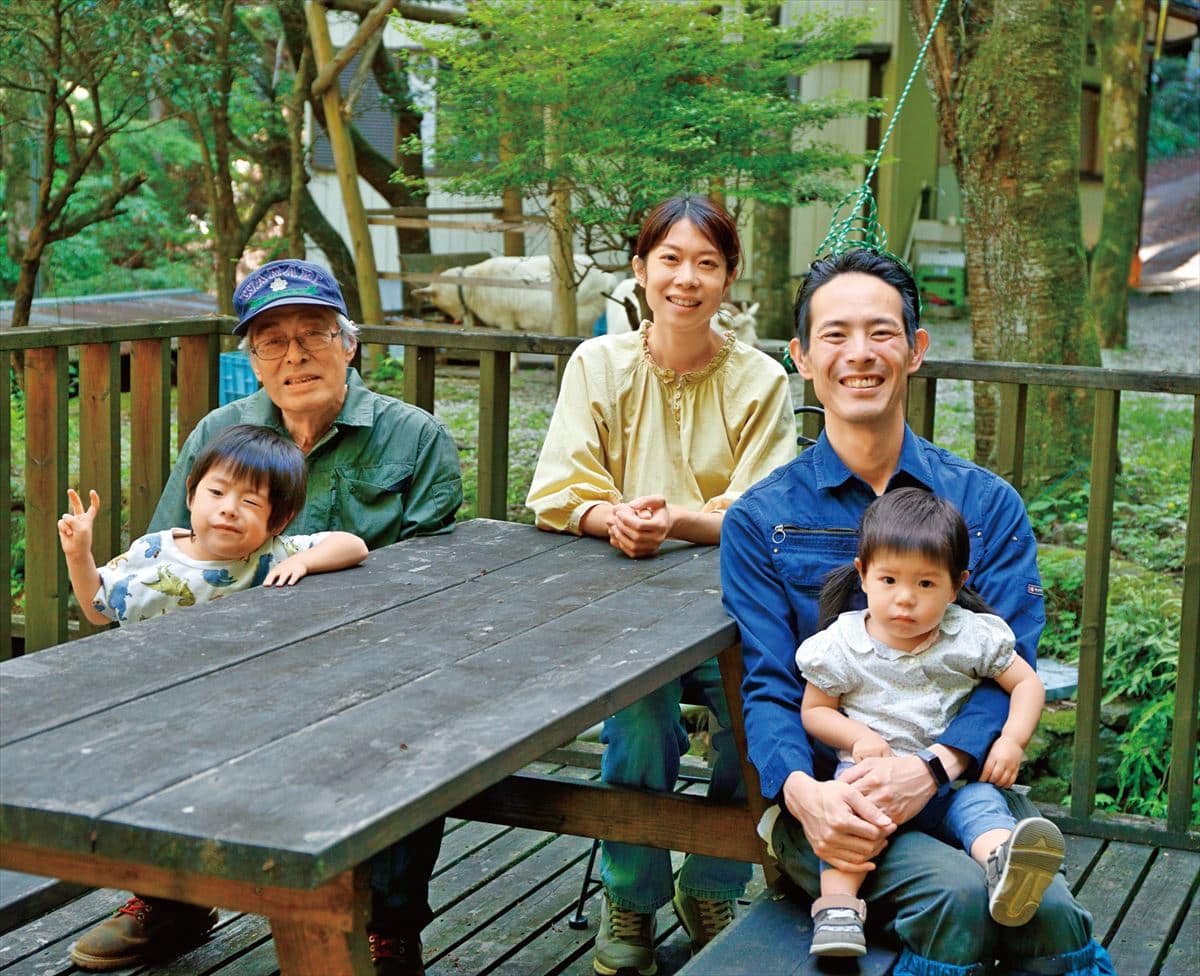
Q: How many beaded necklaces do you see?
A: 0